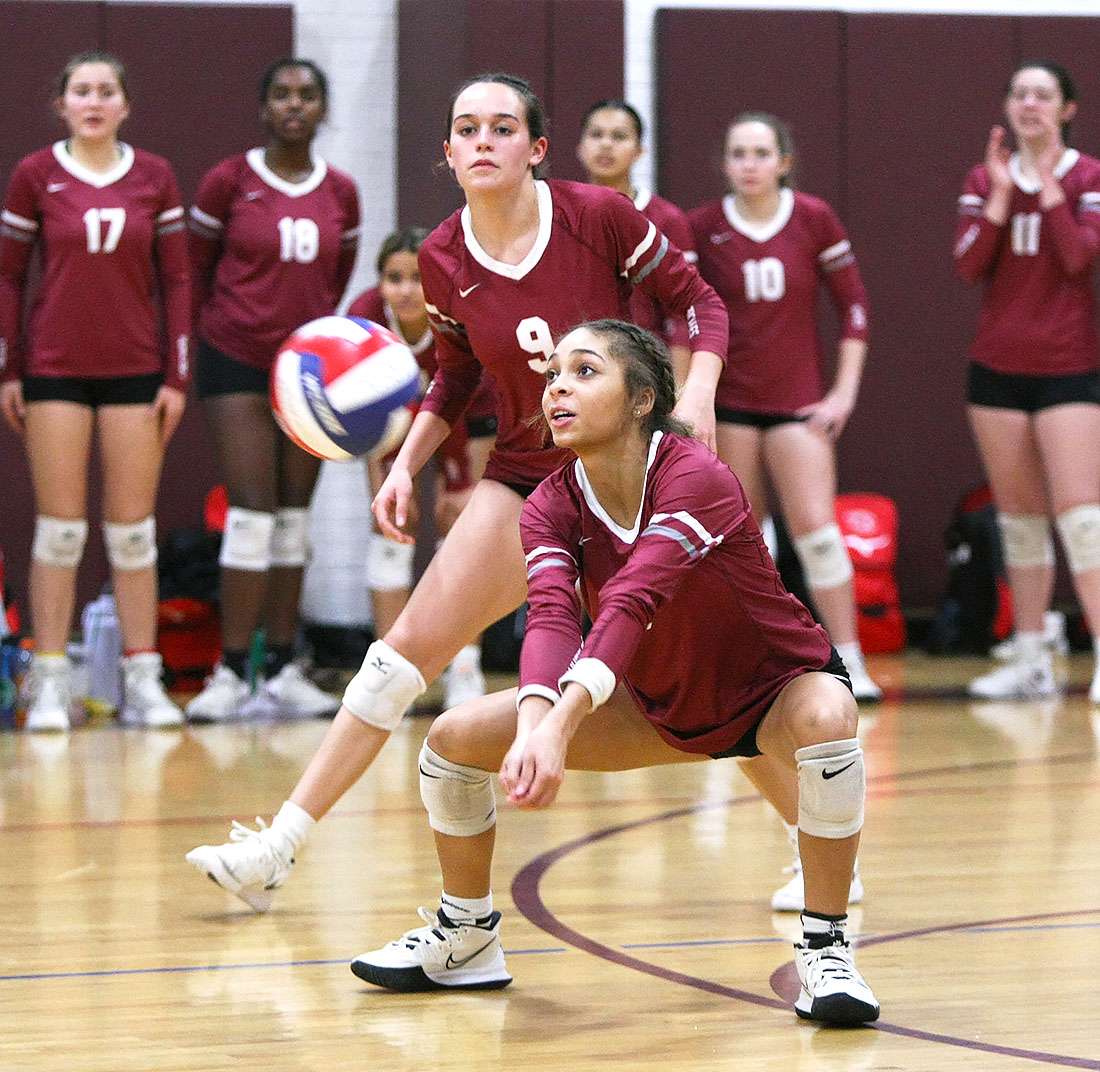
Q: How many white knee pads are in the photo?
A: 11